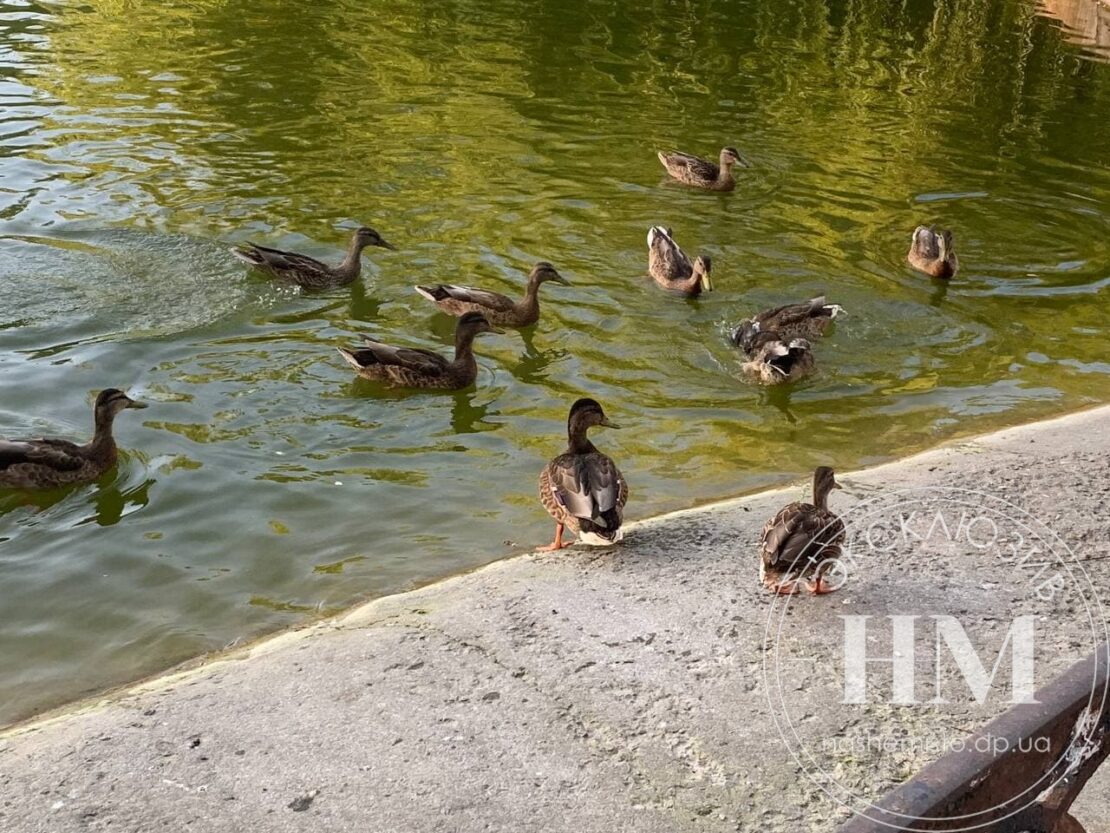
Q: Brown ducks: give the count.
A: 11